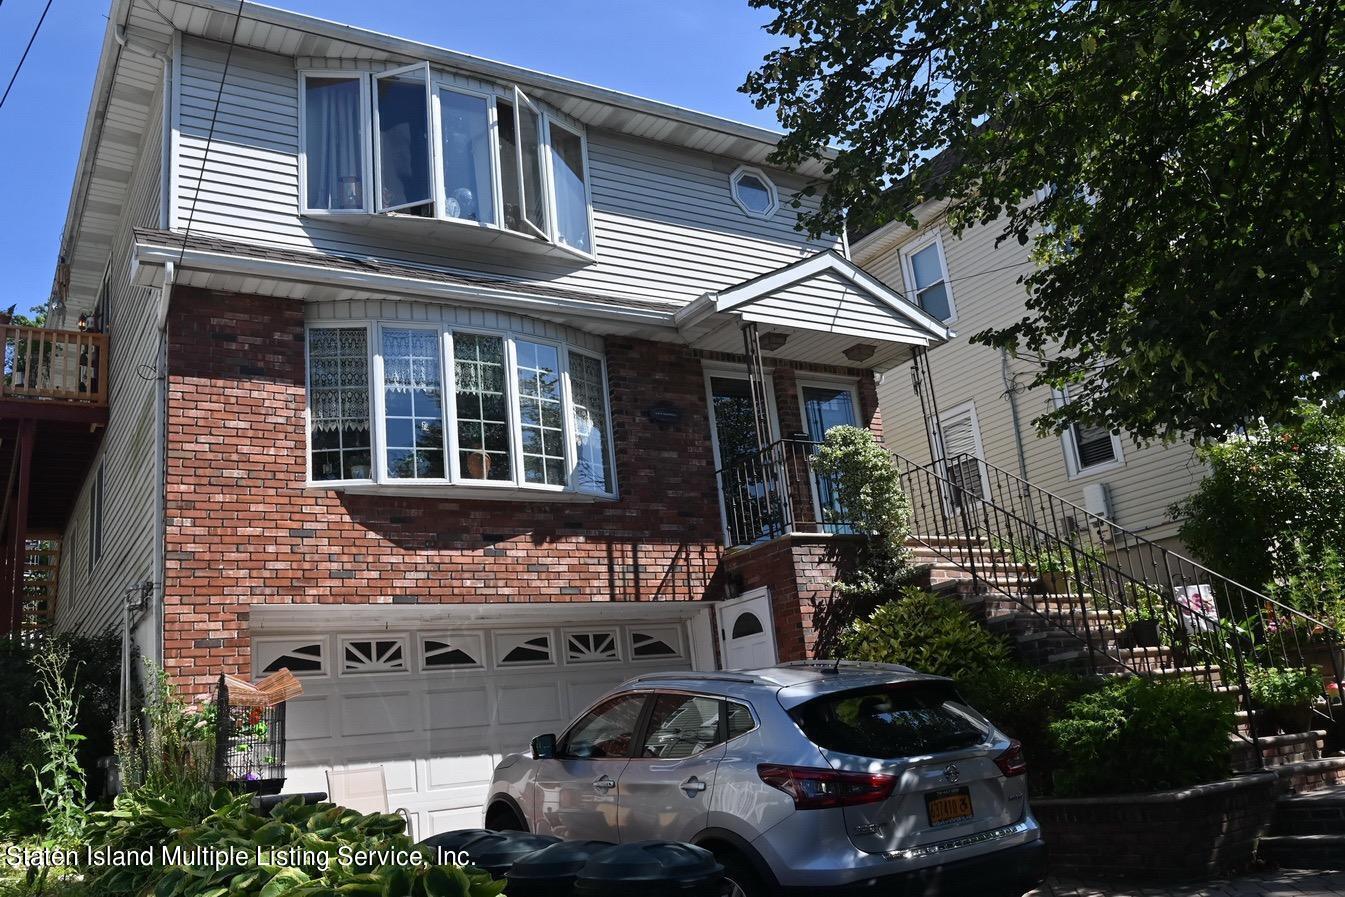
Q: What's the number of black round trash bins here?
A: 3